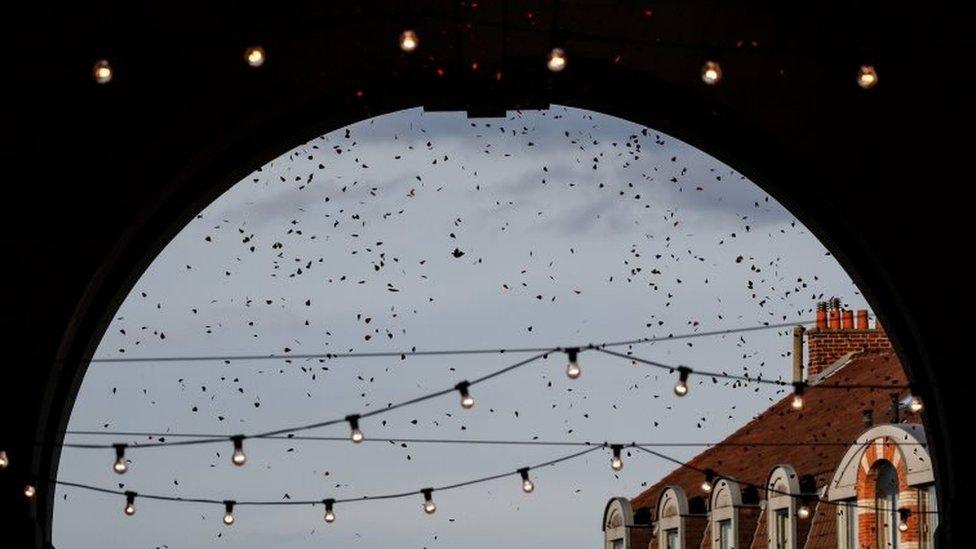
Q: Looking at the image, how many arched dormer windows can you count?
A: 5